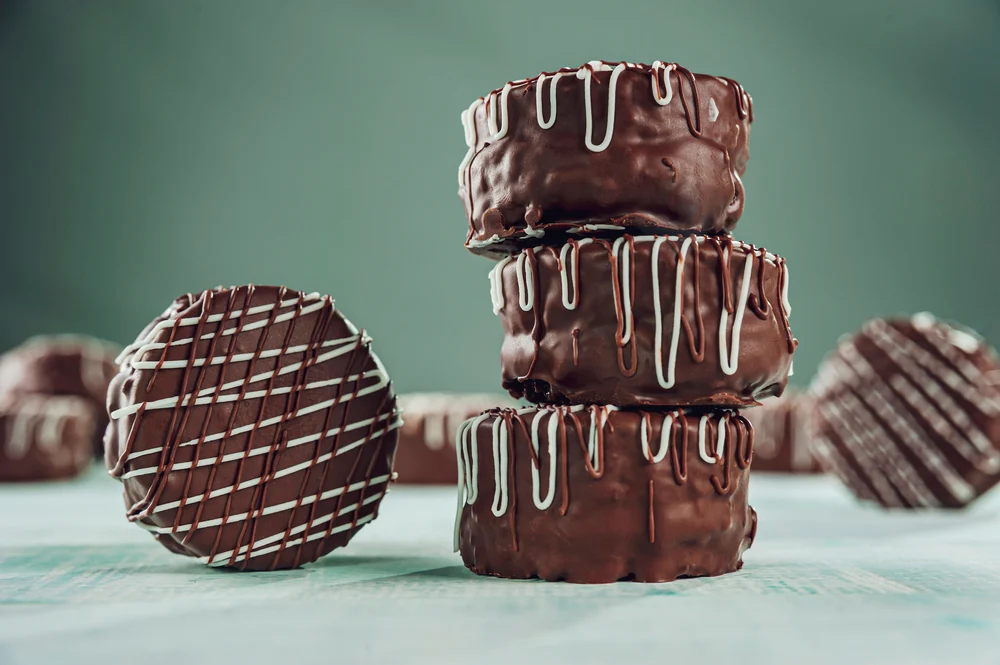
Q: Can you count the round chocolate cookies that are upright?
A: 2